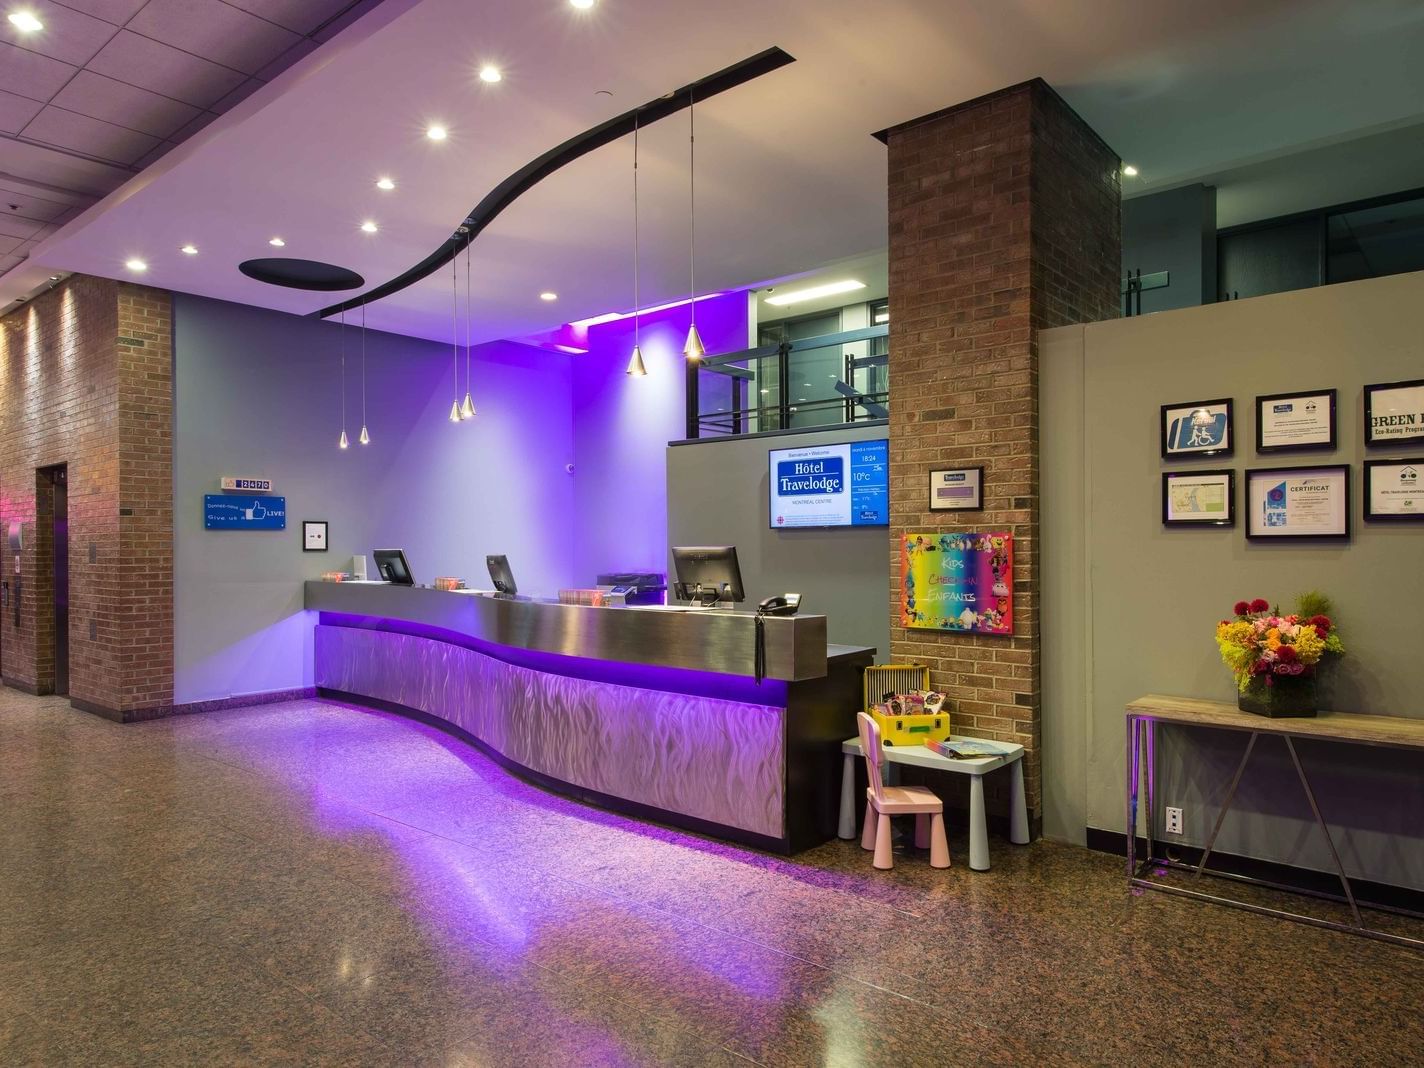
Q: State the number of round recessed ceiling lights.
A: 11